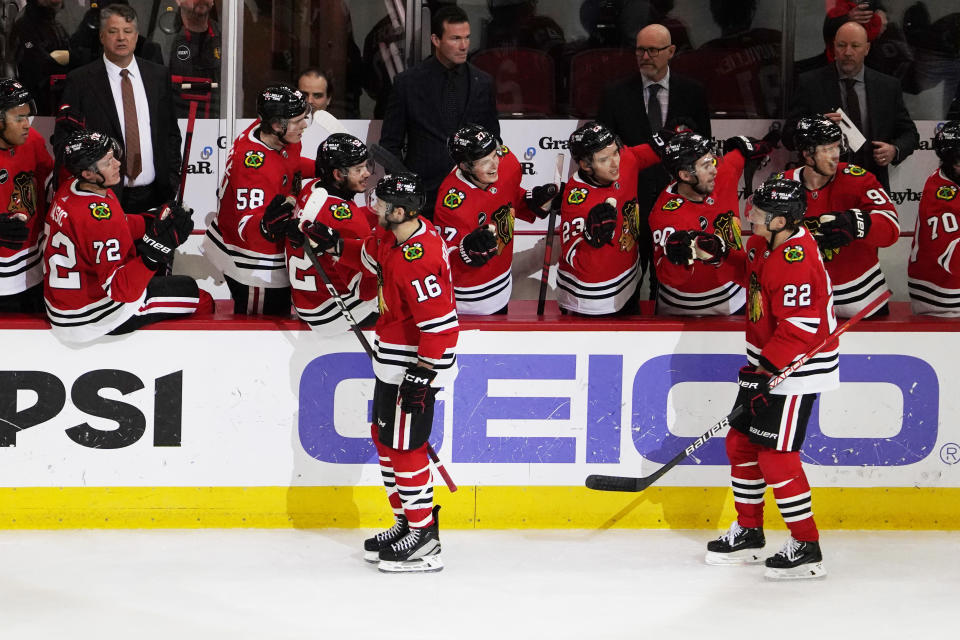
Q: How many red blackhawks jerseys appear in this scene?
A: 11